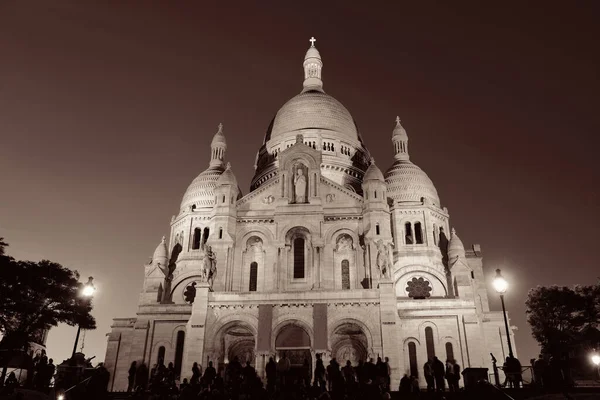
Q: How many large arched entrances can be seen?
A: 3